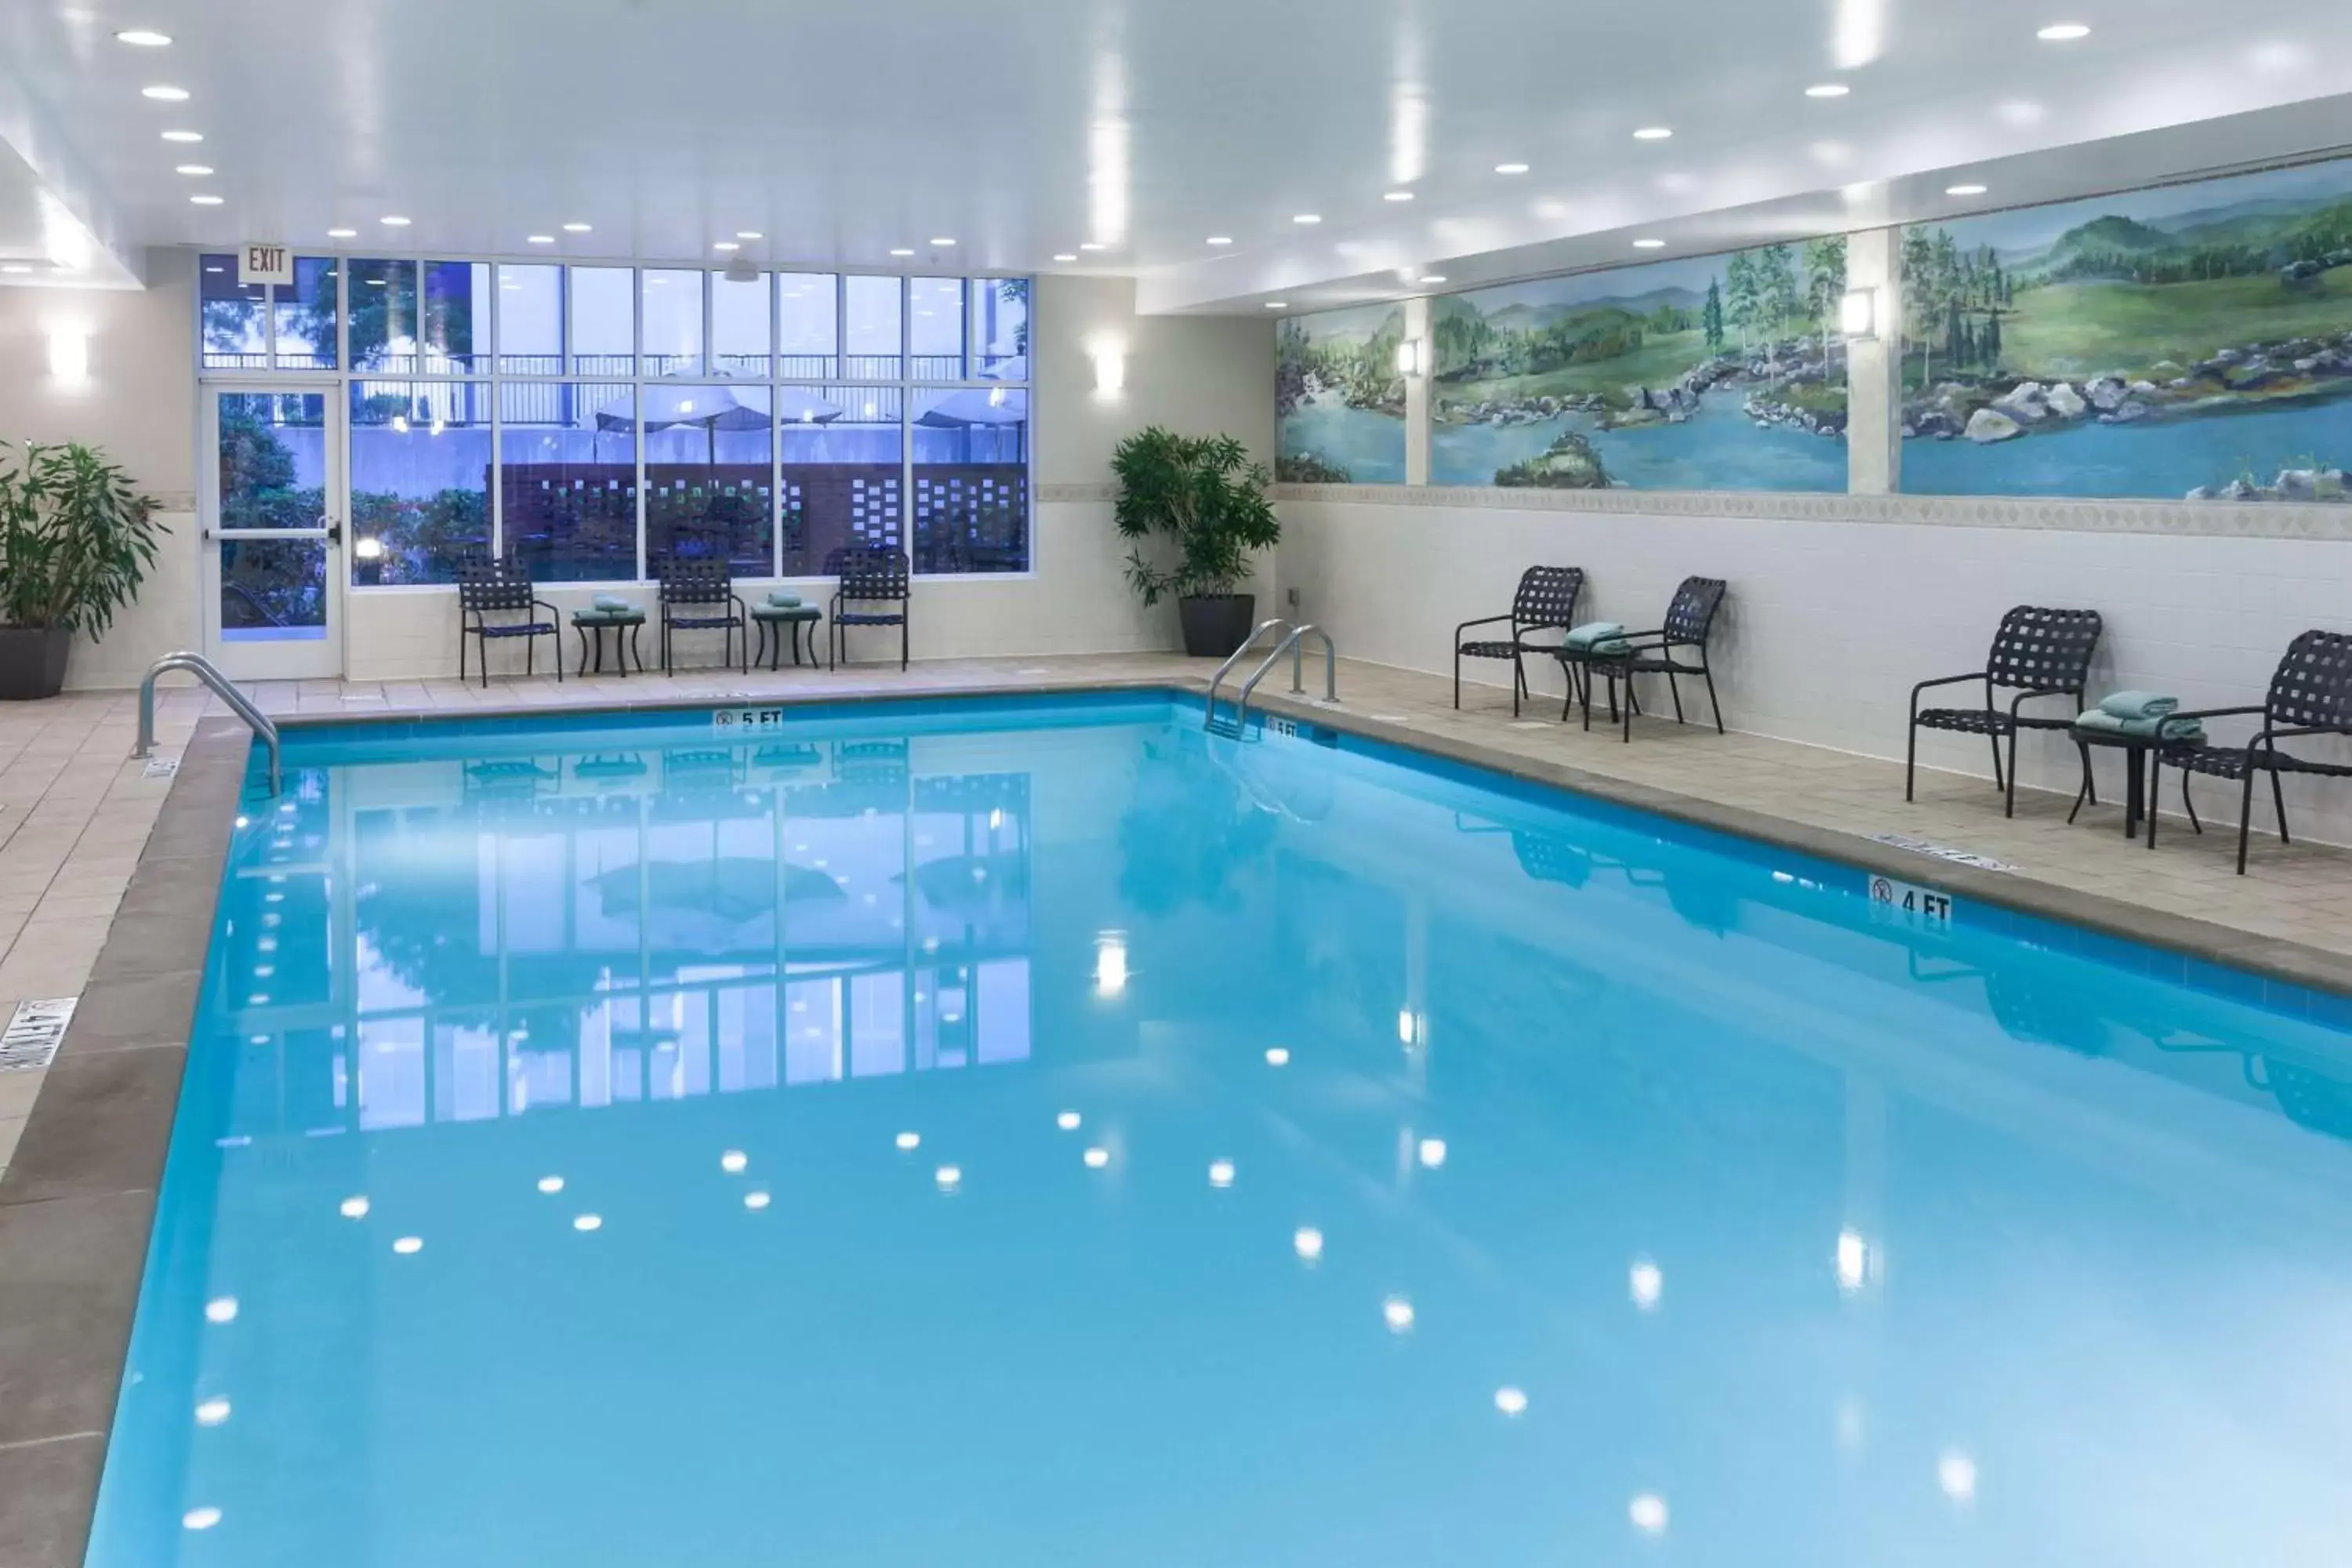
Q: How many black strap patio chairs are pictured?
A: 7